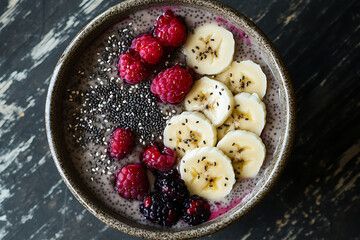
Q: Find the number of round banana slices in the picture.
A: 7